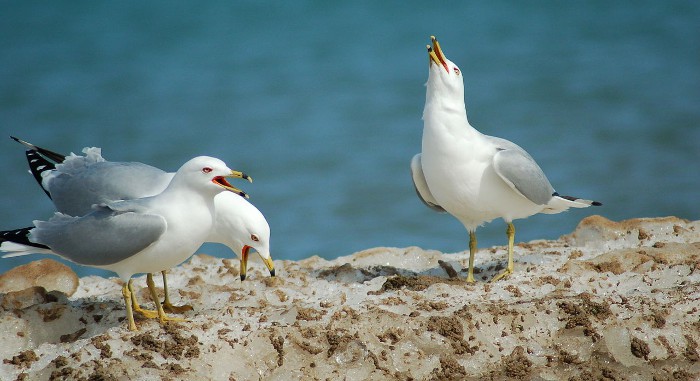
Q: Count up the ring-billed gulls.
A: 3